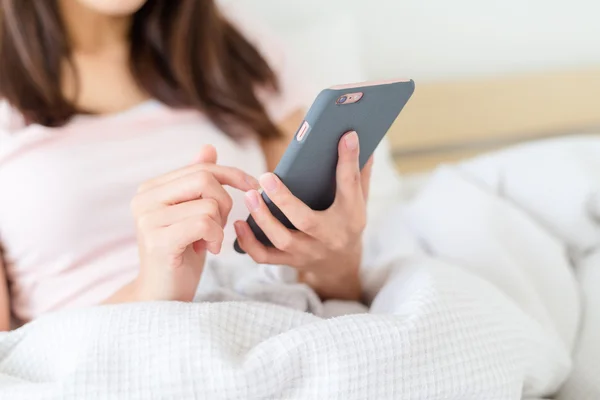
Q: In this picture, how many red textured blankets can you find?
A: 0